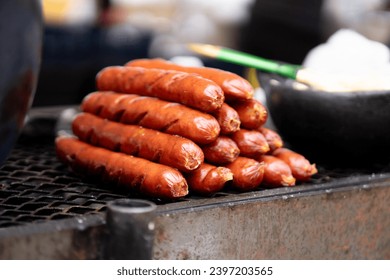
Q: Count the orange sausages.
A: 14